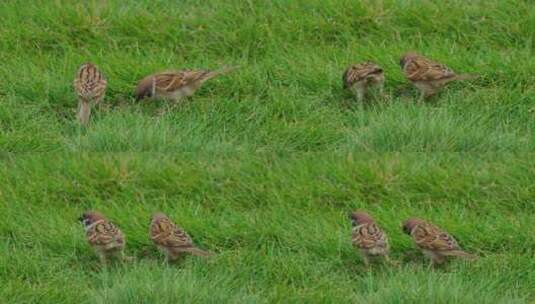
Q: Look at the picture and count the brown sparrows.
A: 8